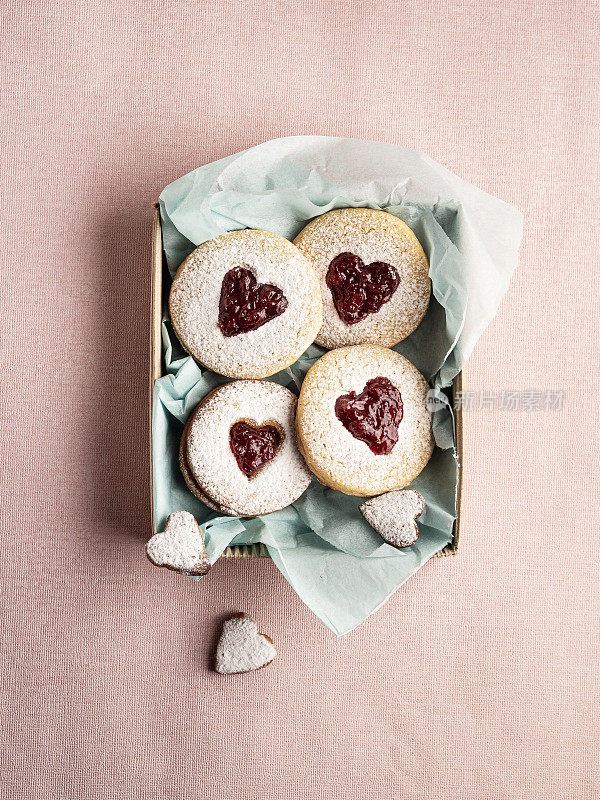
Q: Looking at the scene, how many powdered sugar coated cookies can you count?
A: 7